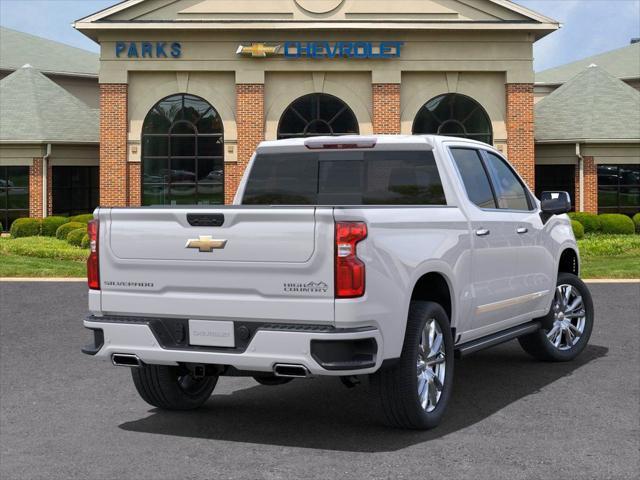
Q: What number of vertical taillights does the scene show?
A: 2